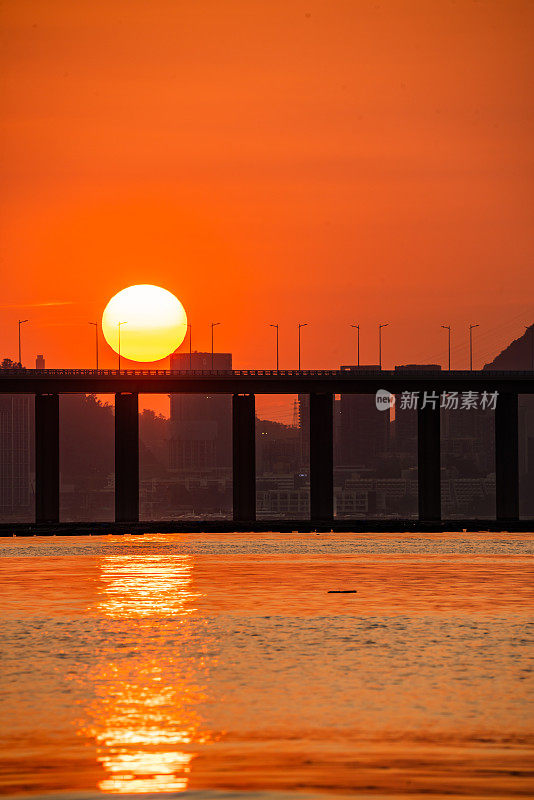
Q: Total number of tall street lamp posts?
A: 11